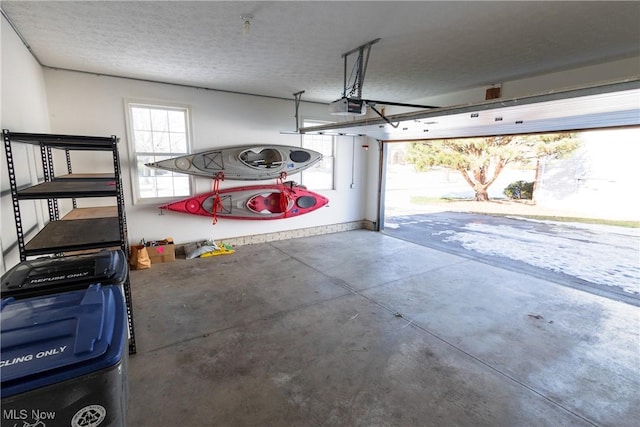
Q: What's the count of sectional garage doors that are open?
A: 1